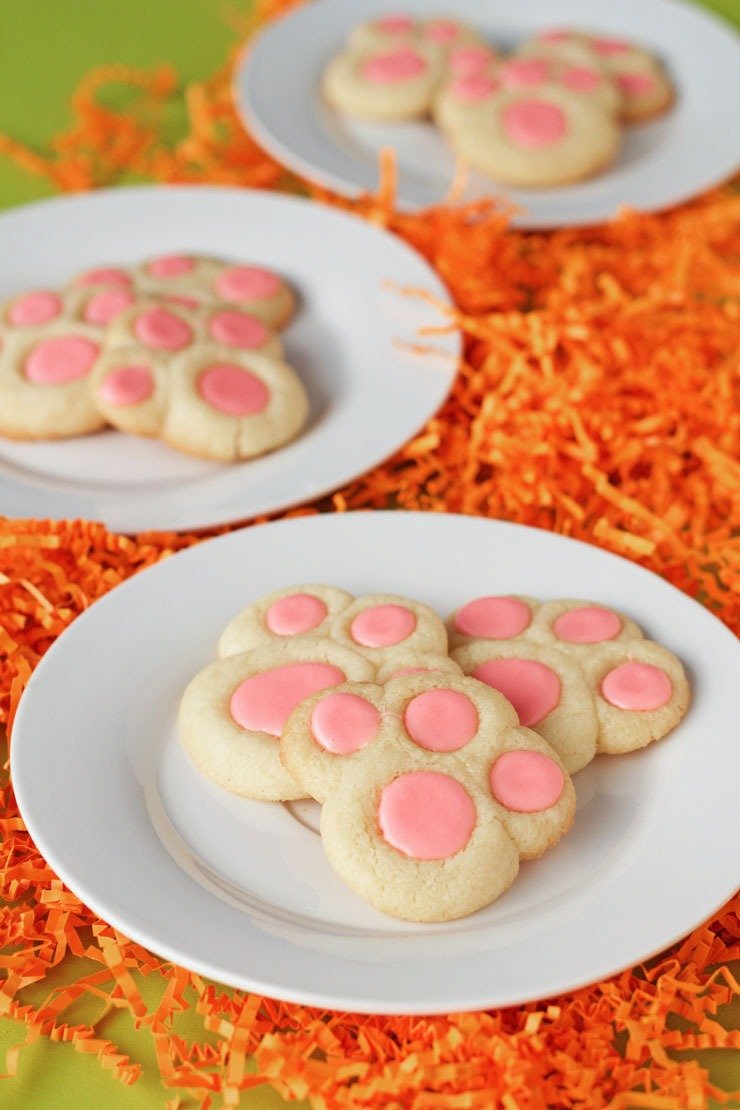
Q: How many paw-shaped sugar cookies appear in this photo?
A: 9